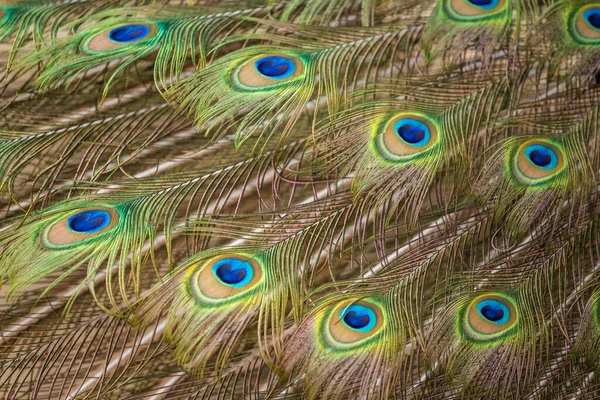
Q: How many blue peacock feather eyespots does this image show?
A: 10